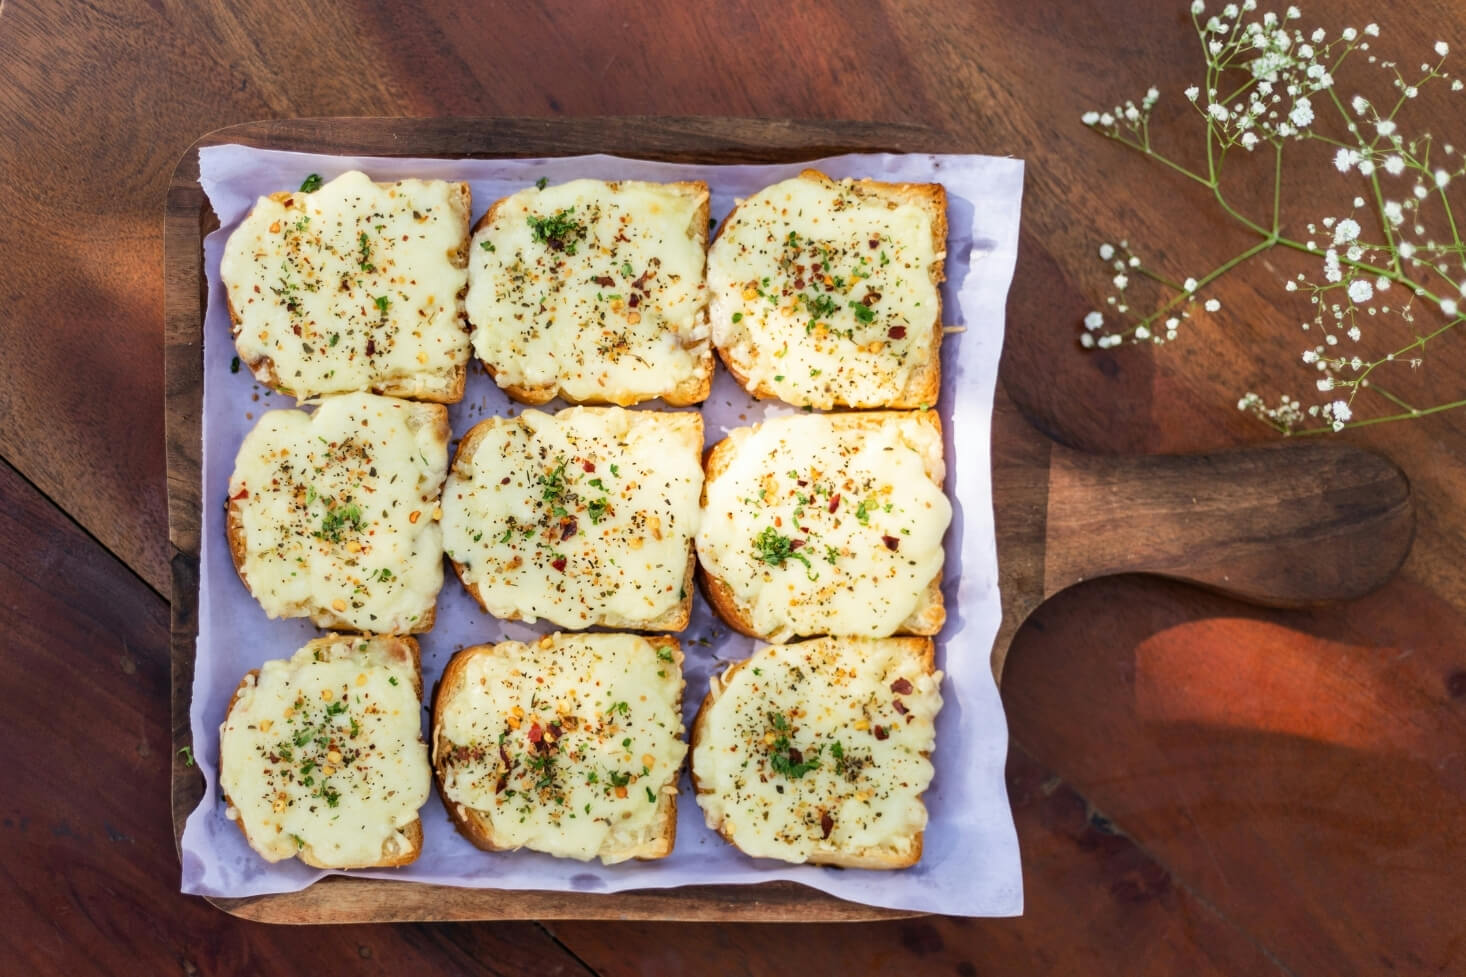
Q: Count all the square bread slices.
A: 9